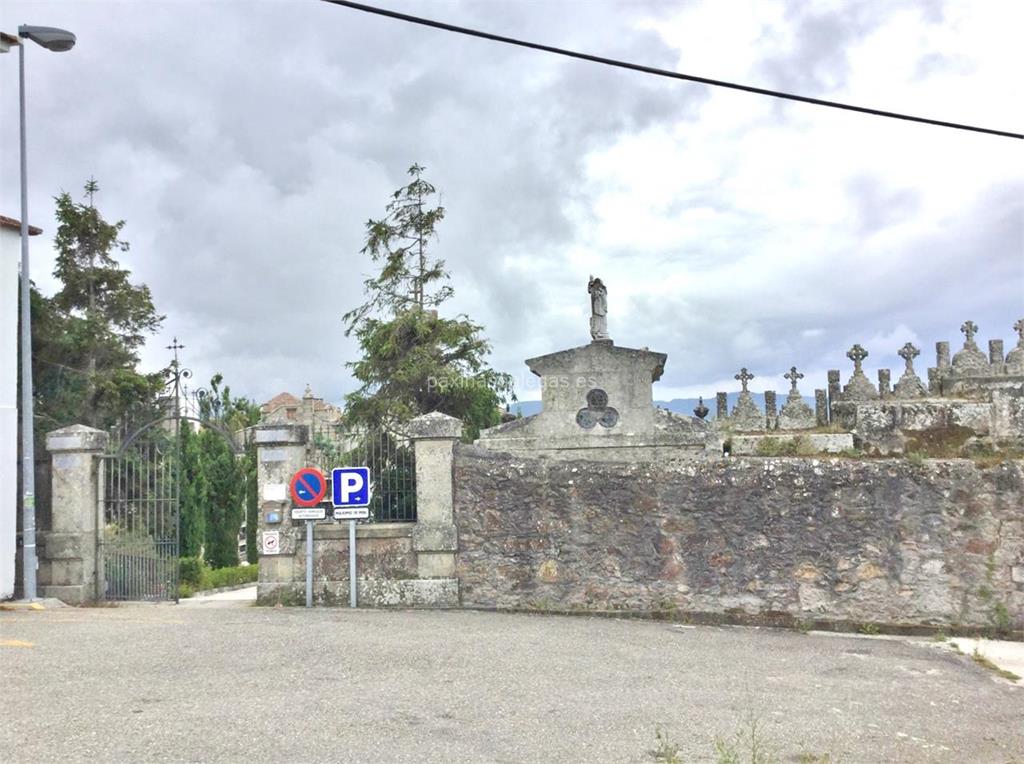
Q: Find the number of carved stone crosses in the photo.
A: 6